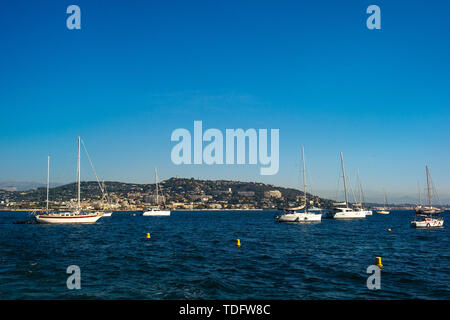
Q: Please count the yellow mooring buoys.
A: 3